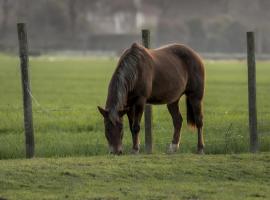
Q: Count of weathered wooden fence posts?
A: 3